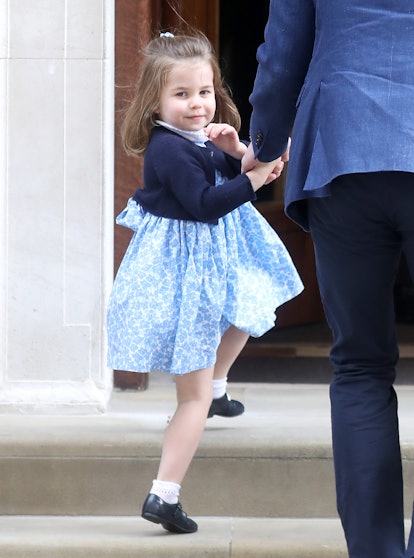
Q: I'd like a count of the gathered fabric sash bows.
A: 1